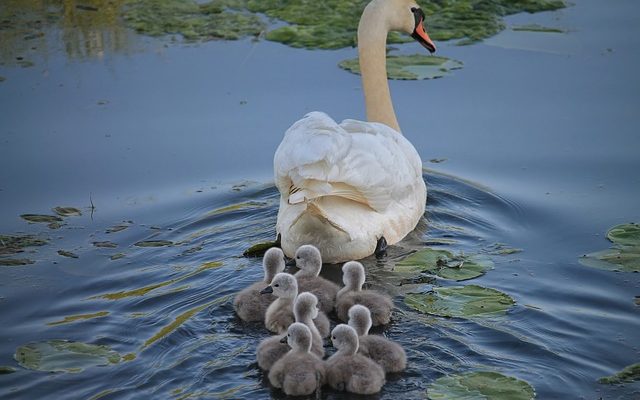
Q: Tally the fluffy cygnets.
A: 8